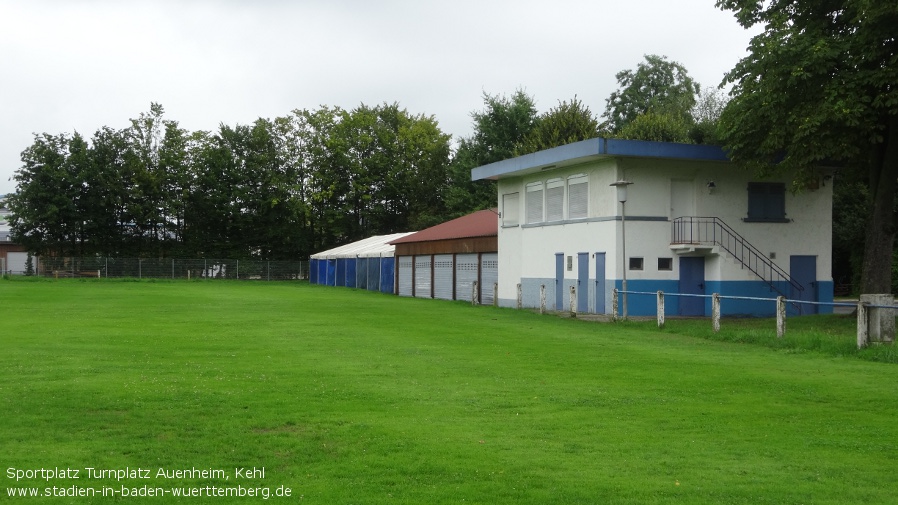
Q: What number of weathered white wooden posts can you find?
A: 10